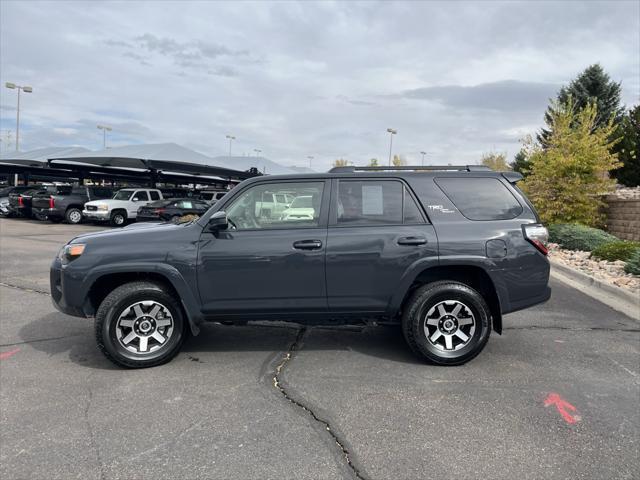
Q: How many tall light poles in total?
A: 7